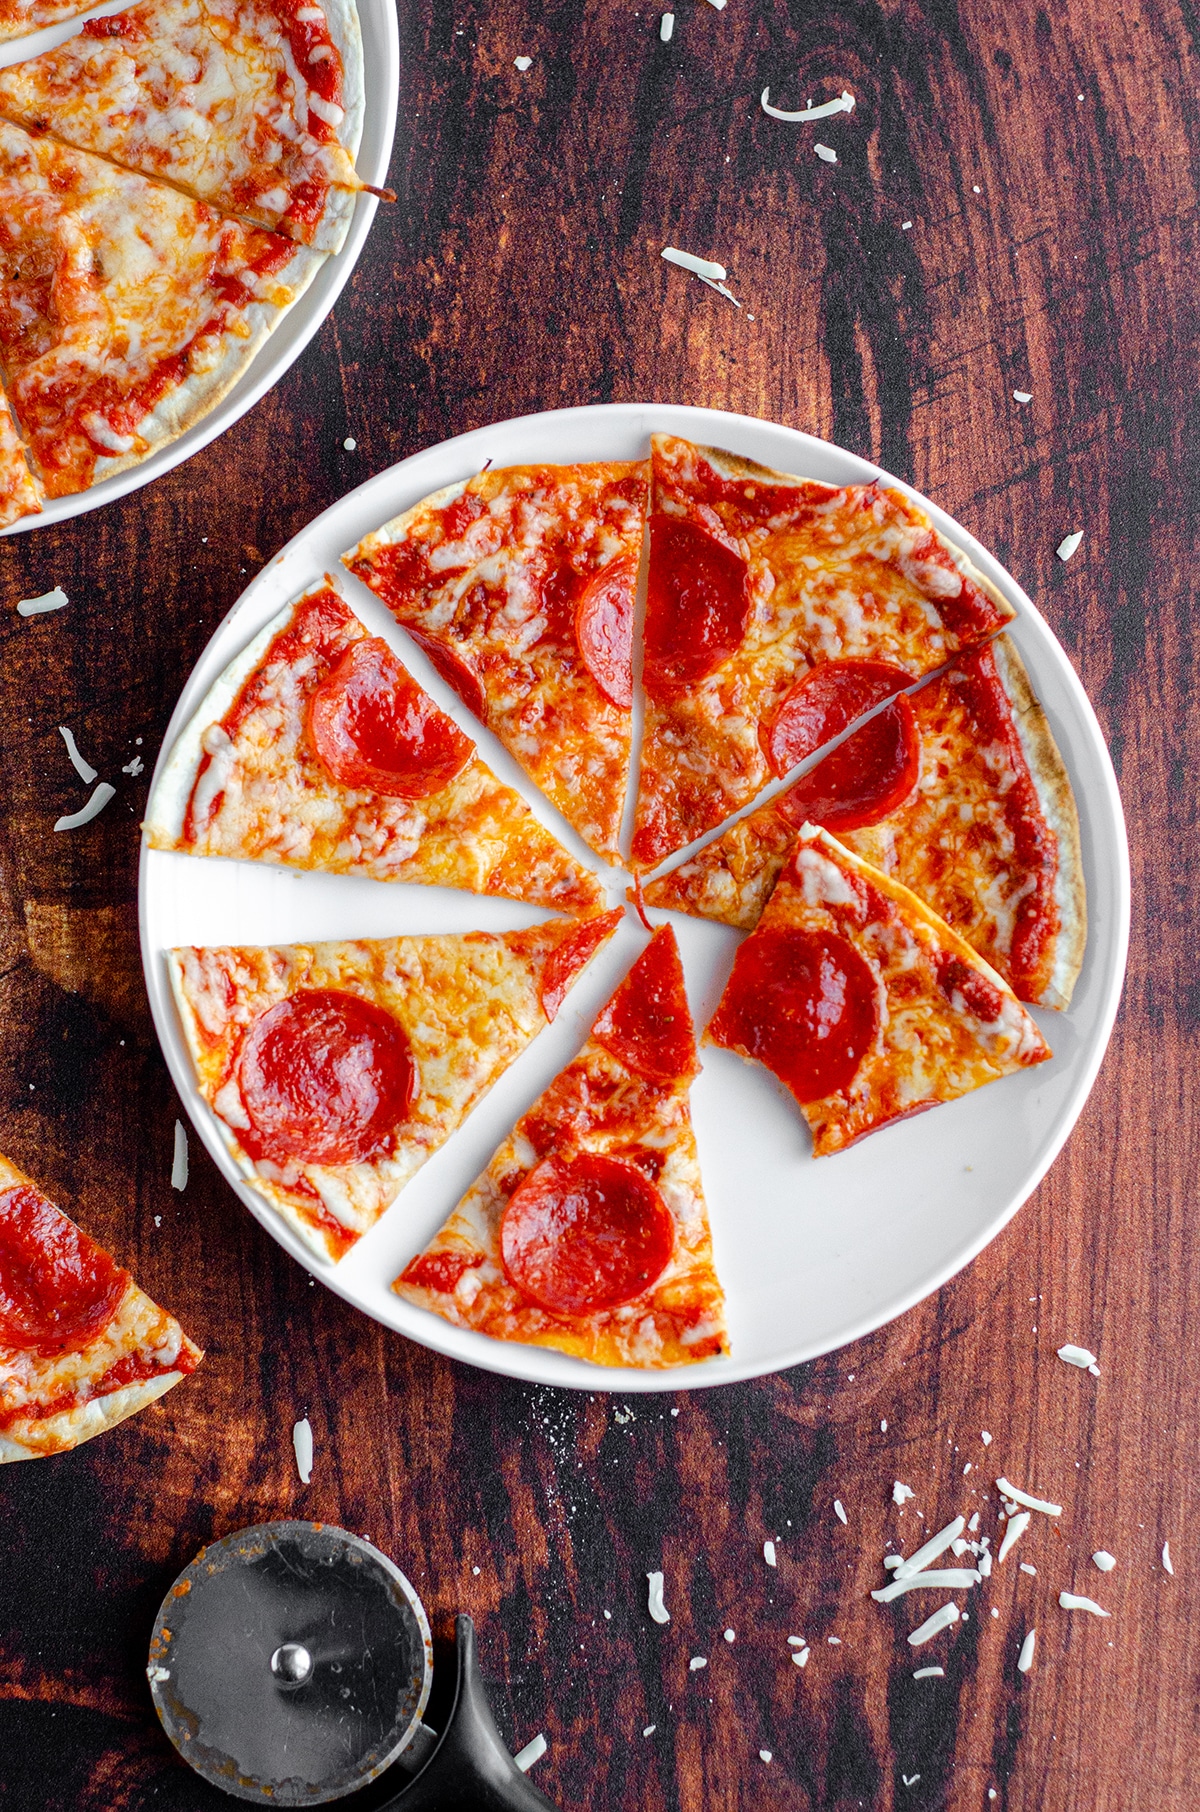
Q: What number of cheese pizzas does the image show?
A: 1